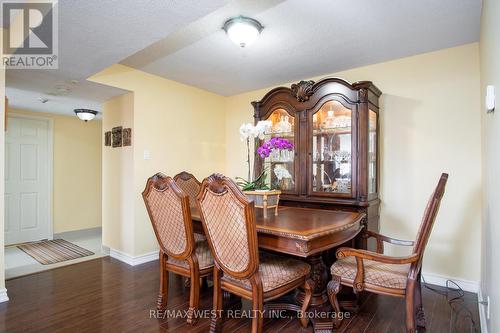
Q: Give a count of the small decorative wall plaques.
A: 3